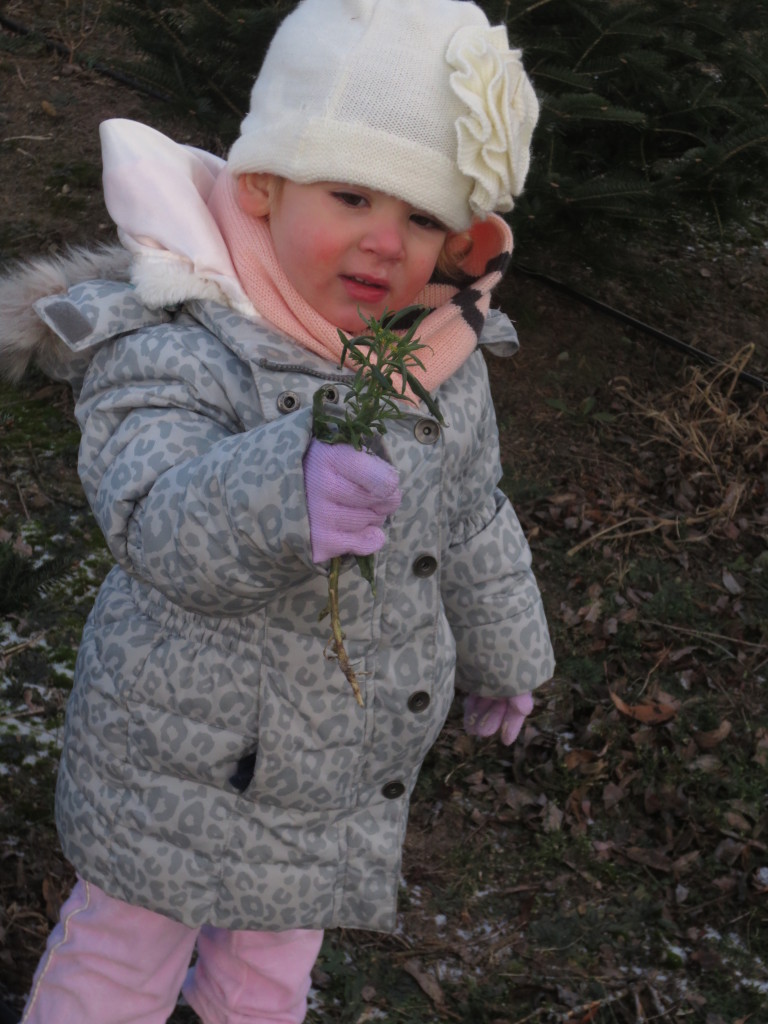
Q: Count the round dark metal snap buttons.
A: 6